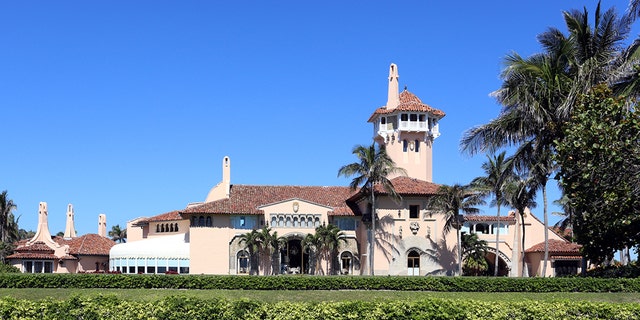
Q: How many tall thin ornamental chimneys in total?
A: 5